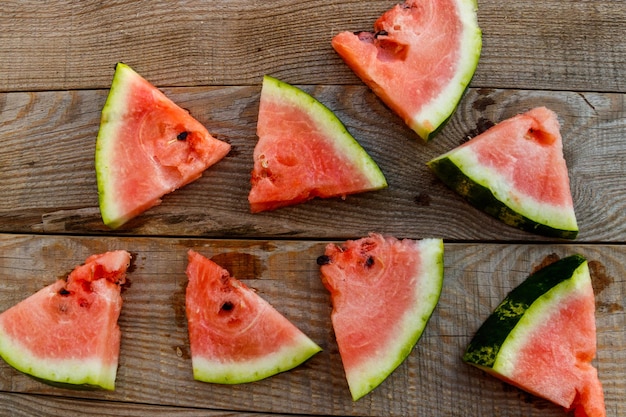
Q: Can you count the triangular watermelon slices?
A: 8